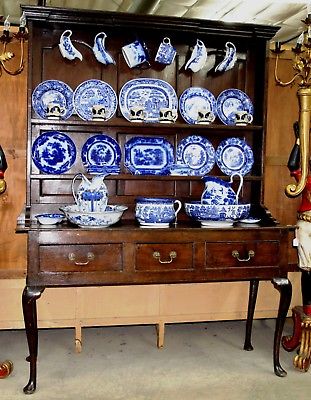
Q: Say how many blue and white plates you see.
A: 10